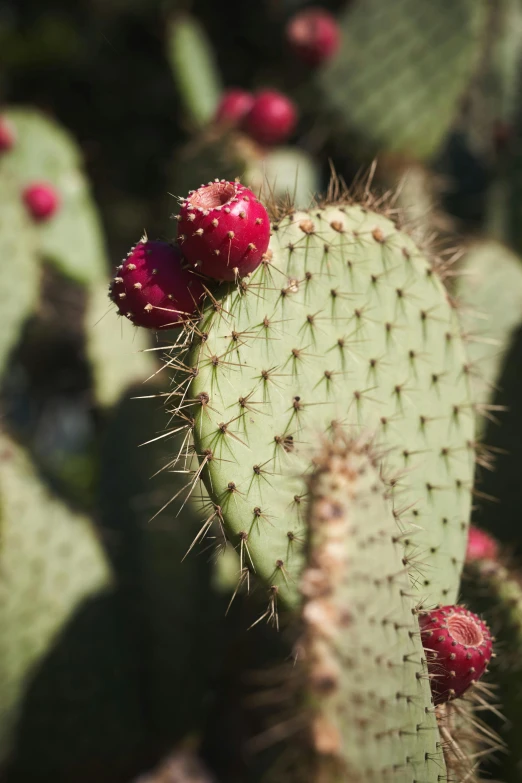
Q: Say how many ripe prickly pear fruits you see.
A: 9